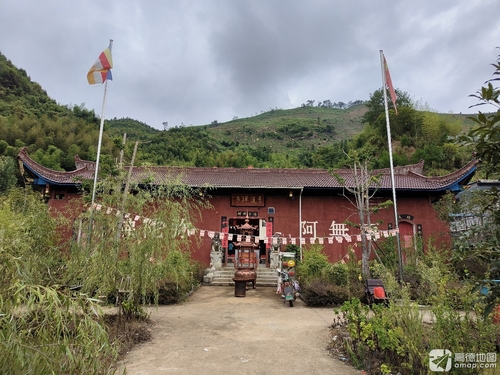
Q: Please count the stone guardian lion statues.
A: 2